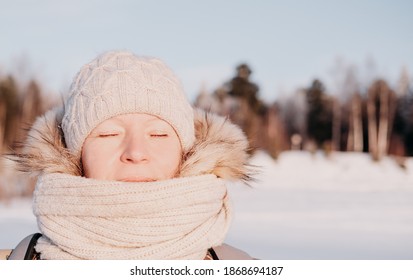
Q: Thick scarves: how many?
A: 1